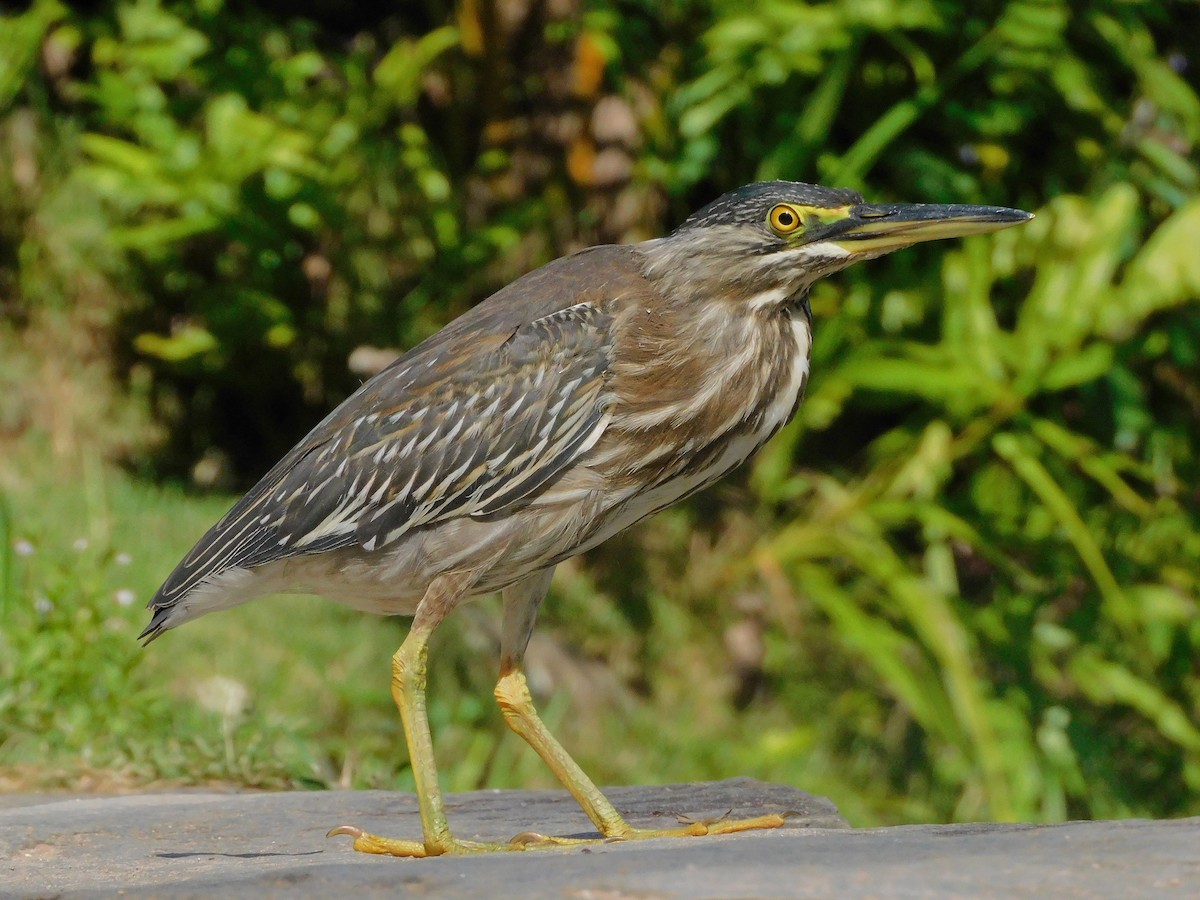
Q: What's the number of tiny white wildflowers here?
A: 5